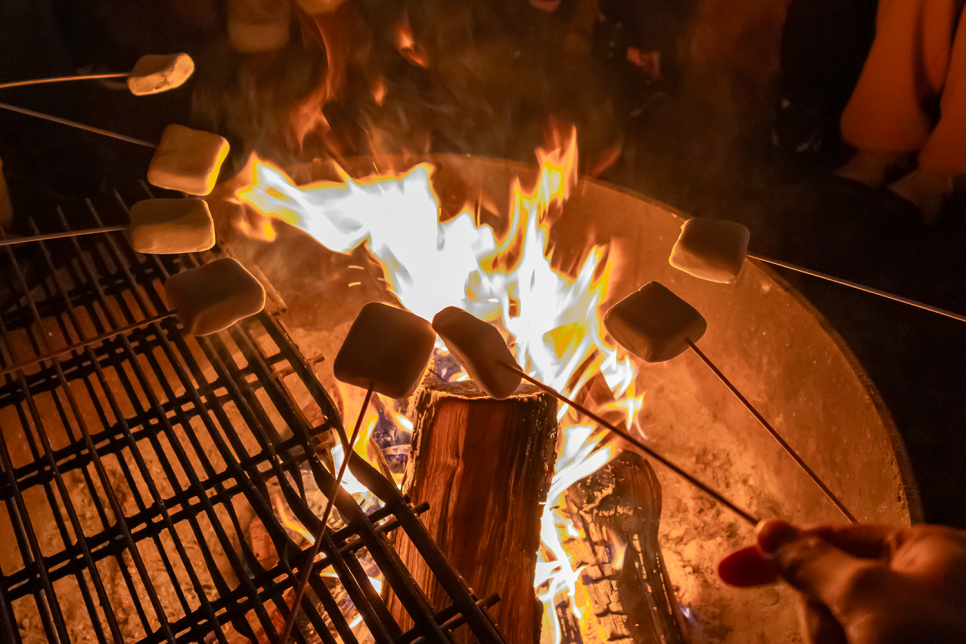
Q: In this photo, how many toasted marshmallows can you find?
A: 8